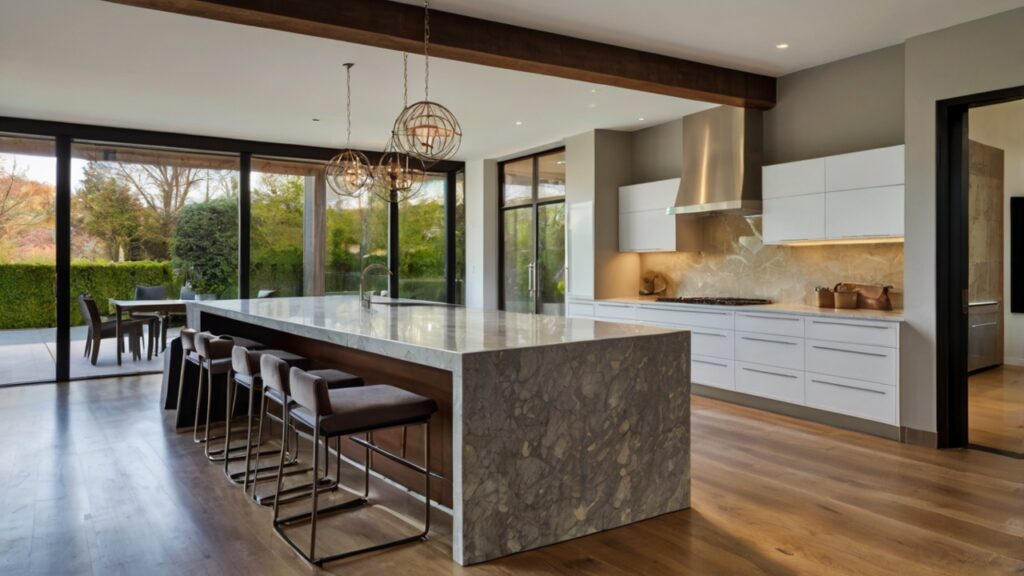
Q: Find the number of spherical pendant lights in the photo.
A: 3